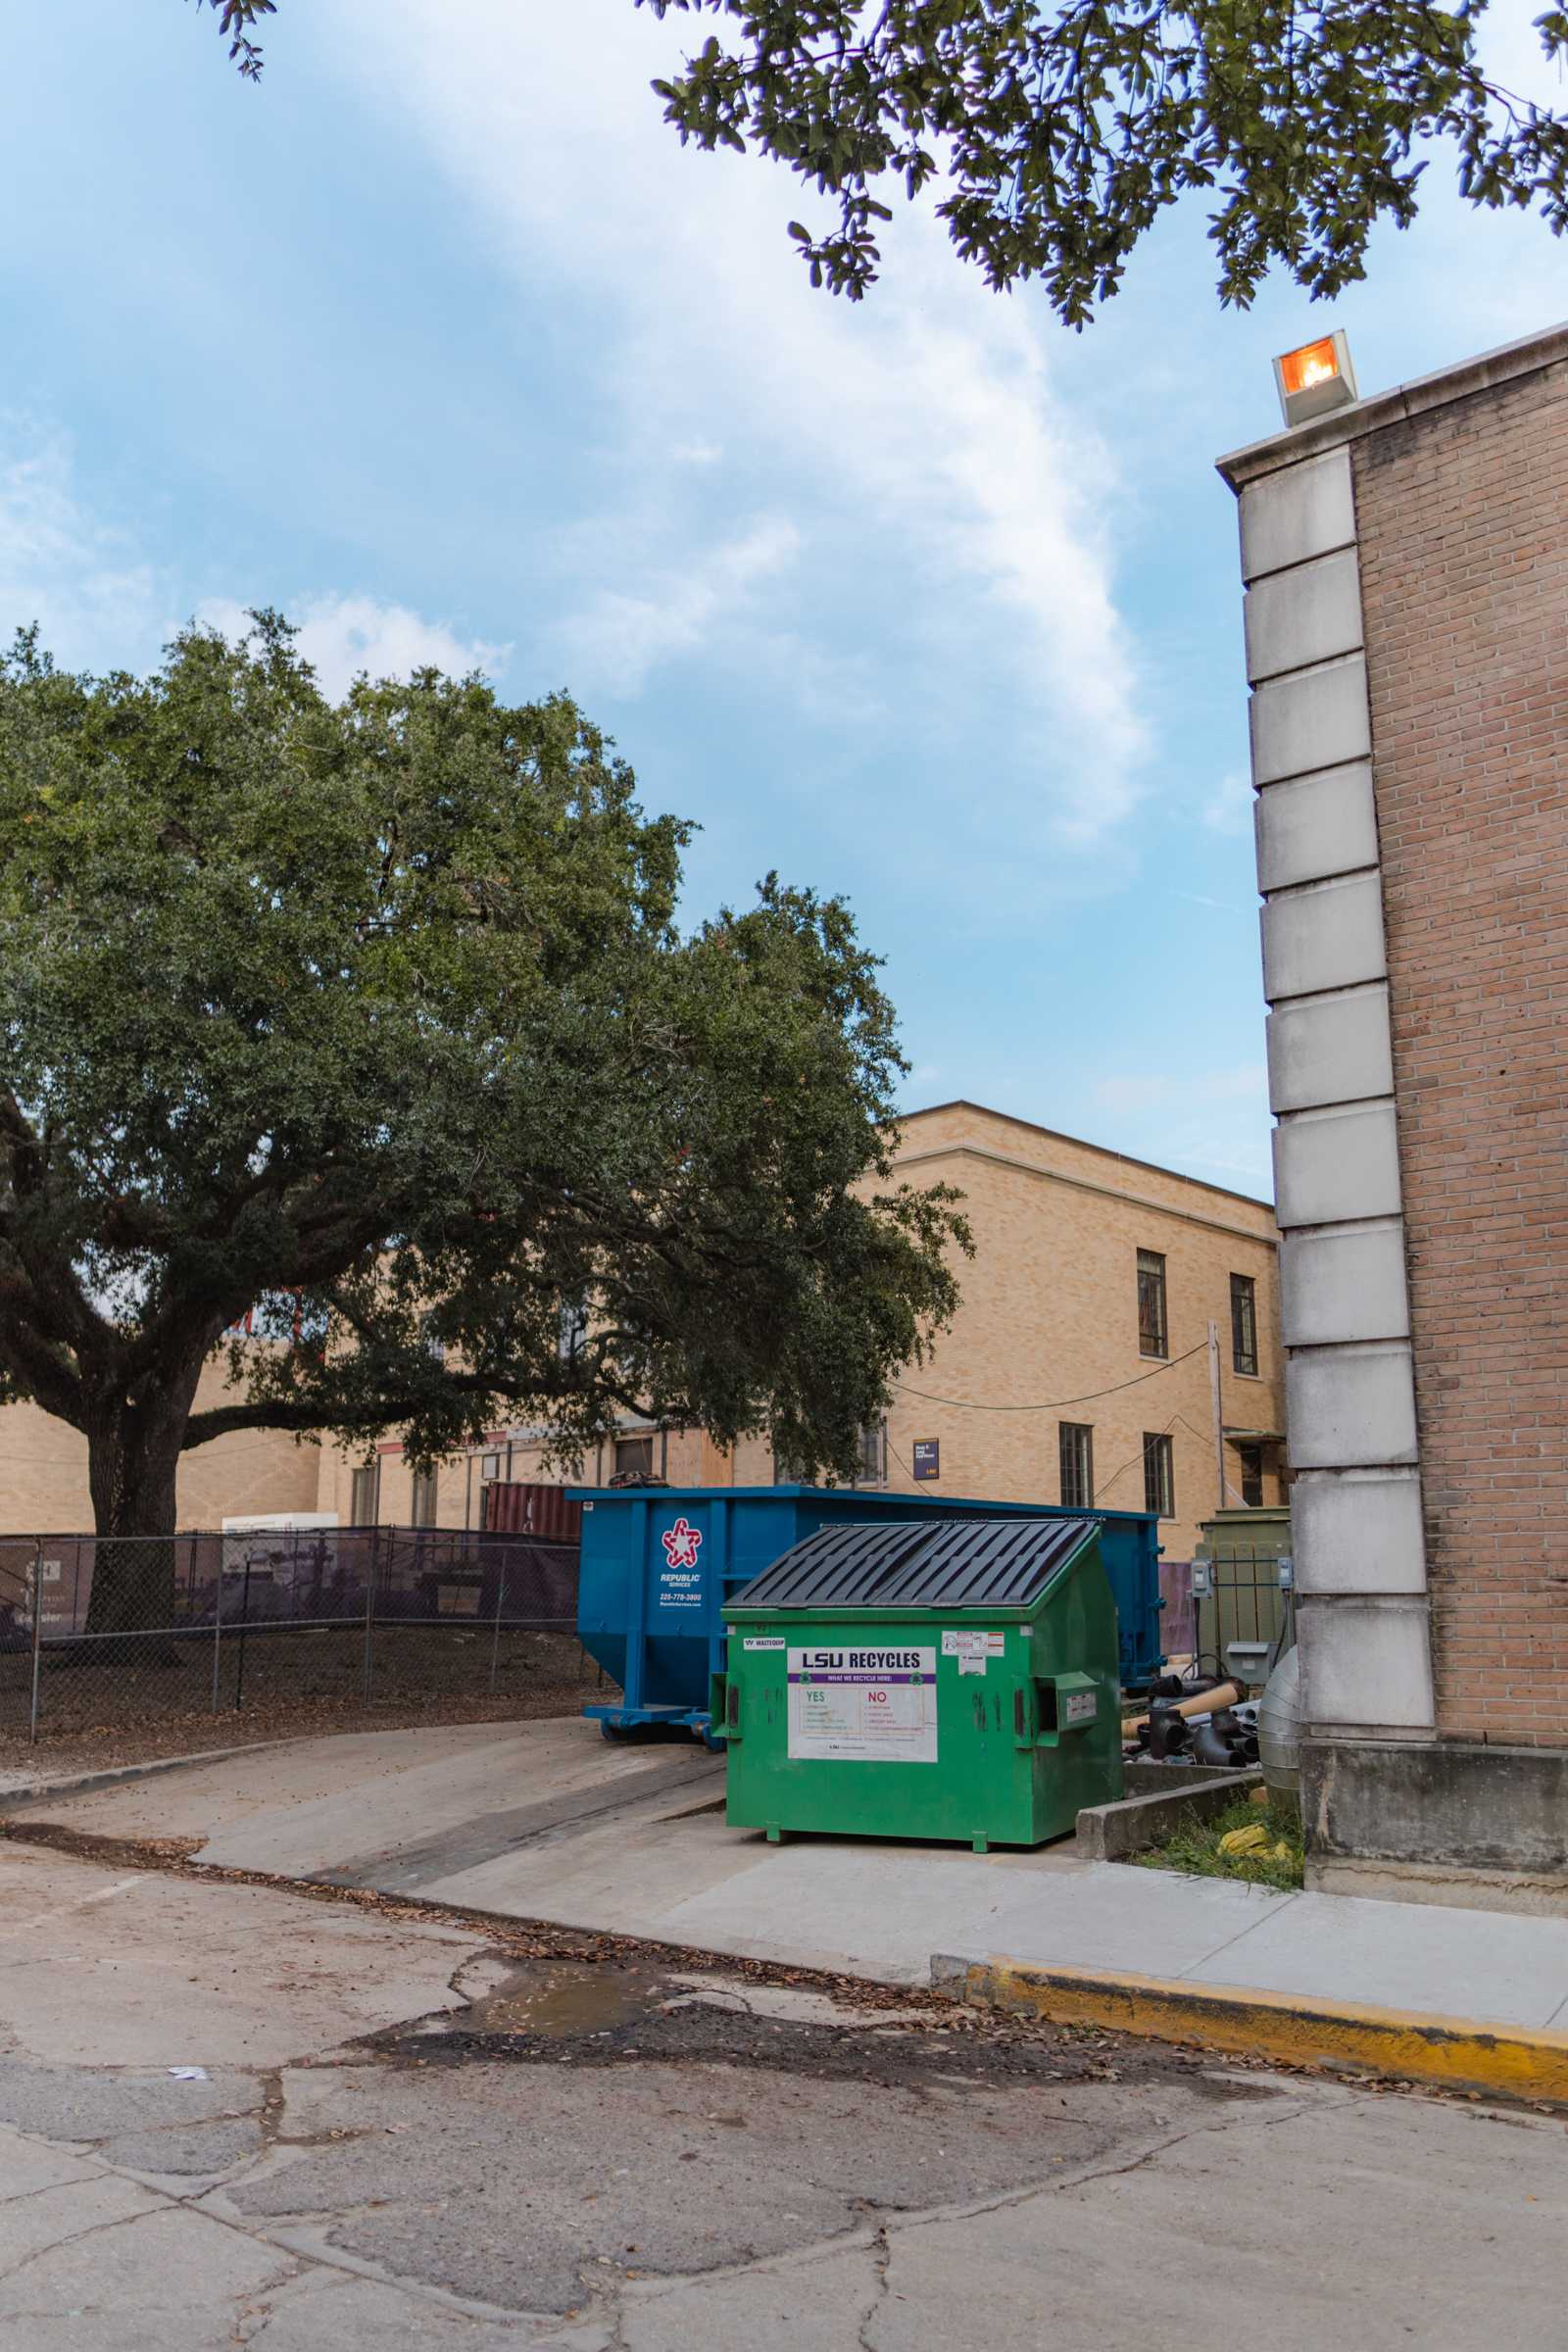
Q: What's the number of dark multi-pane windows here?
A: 4